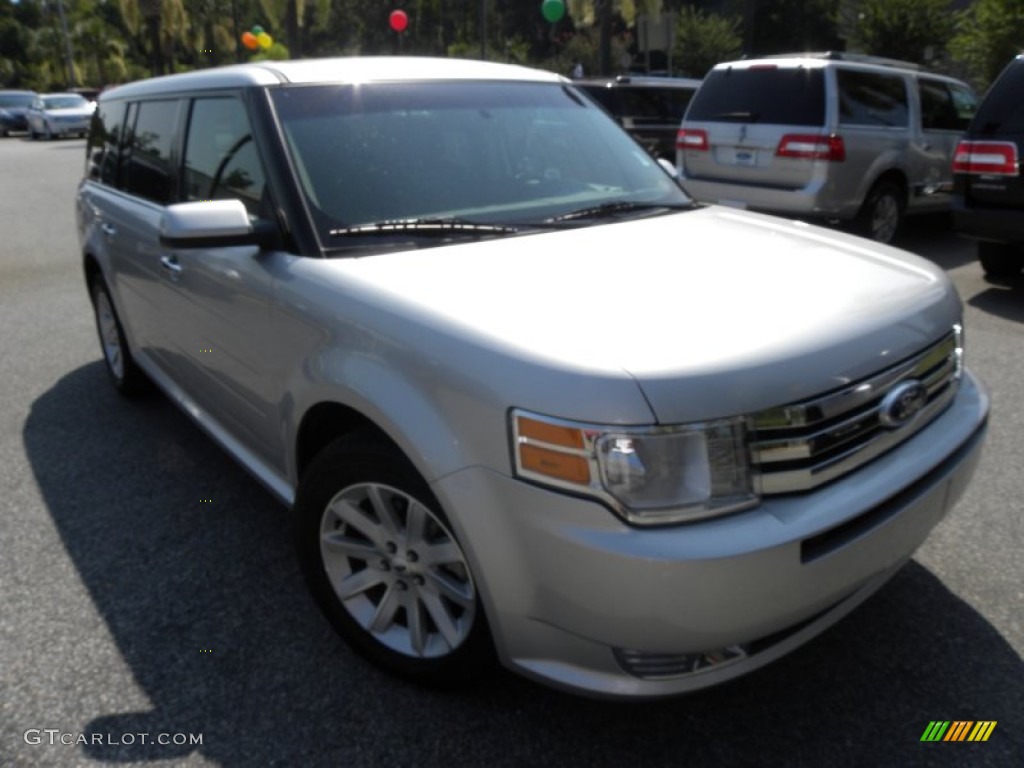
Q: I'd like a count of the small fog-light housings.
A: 1